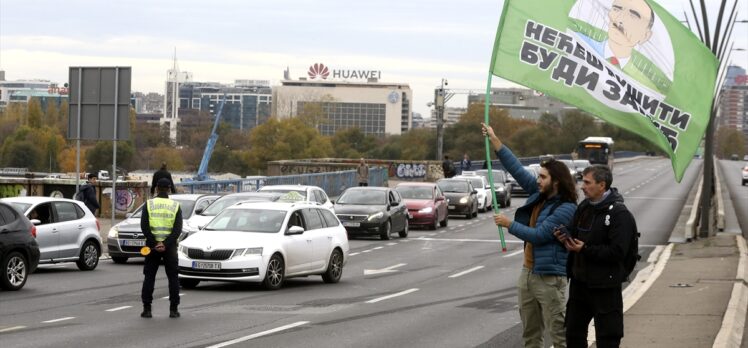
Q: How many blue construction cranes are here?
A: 1